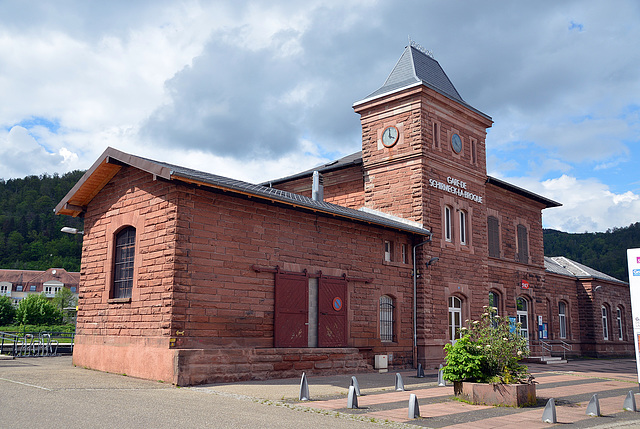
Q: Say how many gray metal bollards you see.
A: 10